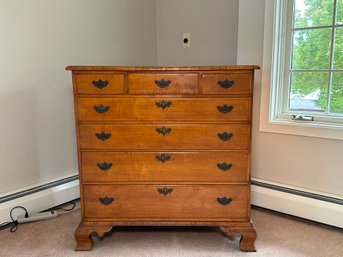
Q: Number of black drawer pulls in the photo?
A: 11